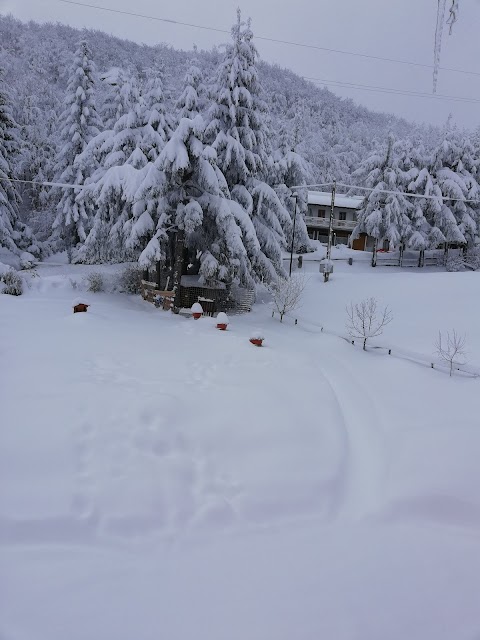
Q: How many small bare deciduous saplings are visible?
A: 3